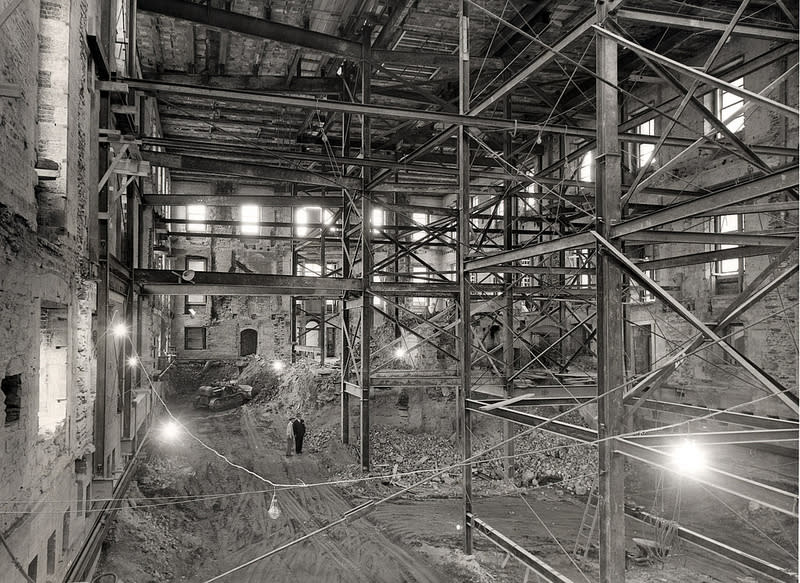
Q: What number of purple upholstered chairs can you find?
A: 0